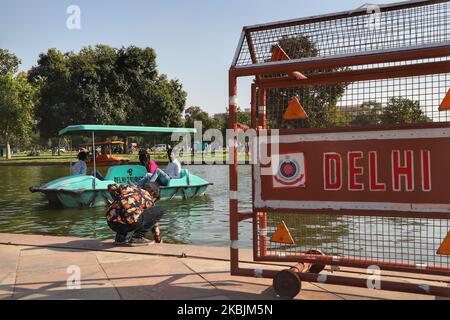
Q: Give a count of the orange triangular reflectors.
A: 5